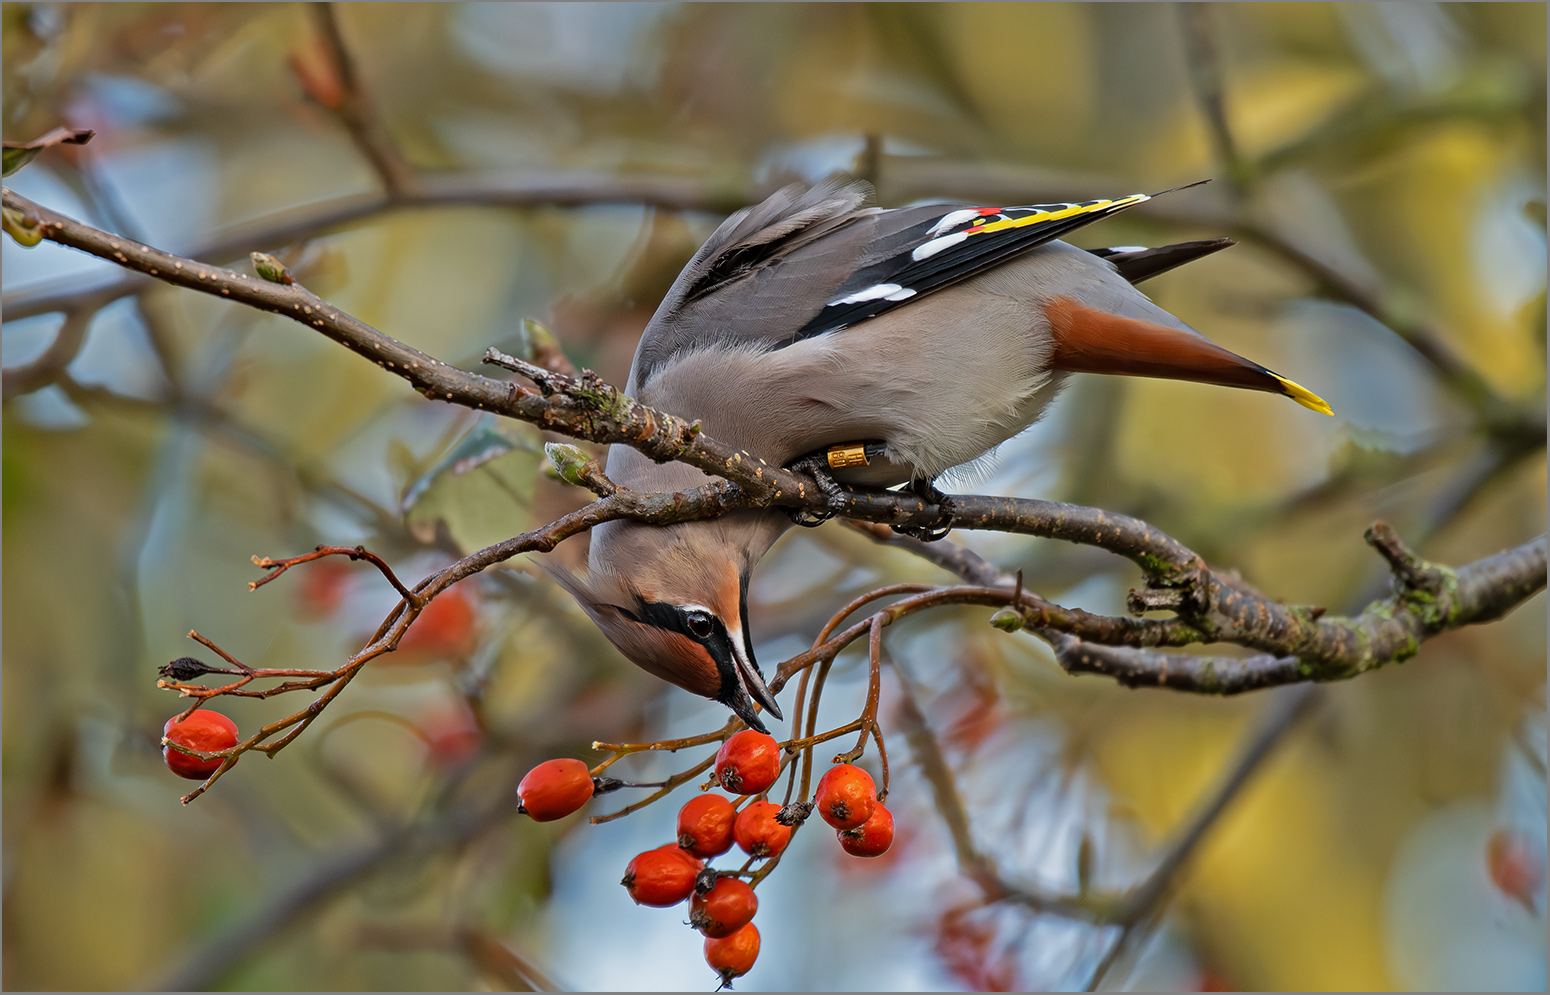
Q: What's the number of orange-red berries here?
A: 11